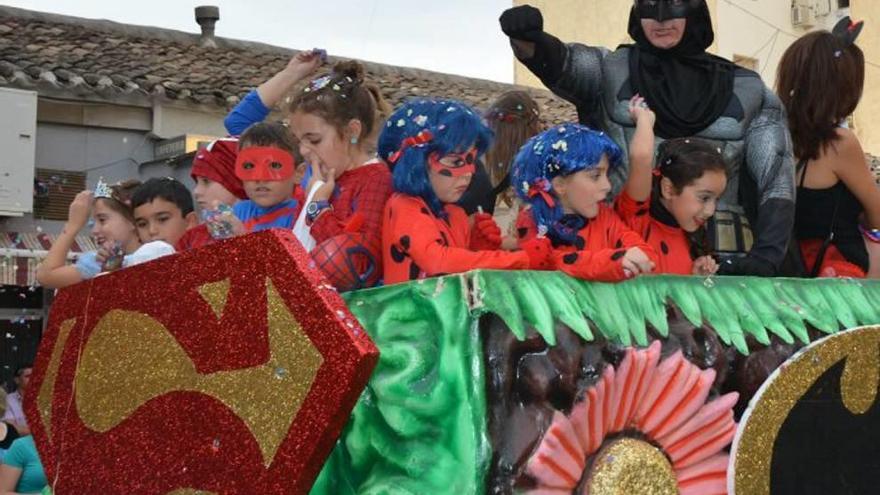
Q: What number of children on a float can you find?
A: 8